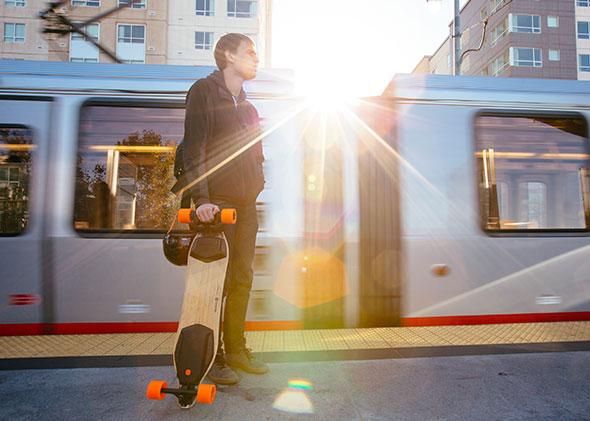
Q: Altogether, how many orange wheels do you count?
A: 4